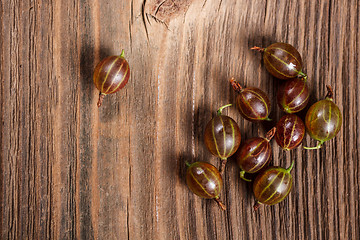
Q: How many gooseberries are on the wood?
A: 10